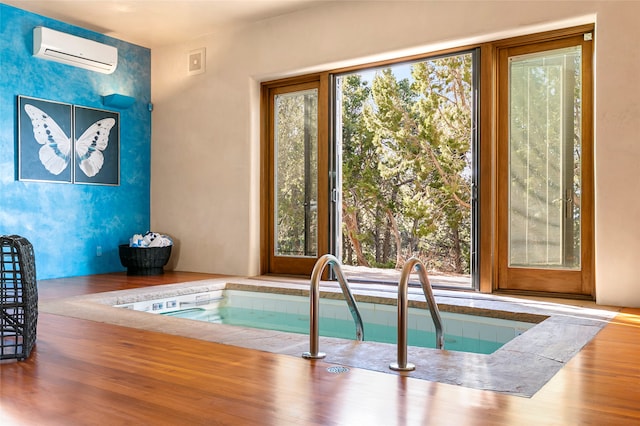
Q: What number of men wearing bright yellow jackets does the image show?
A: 0